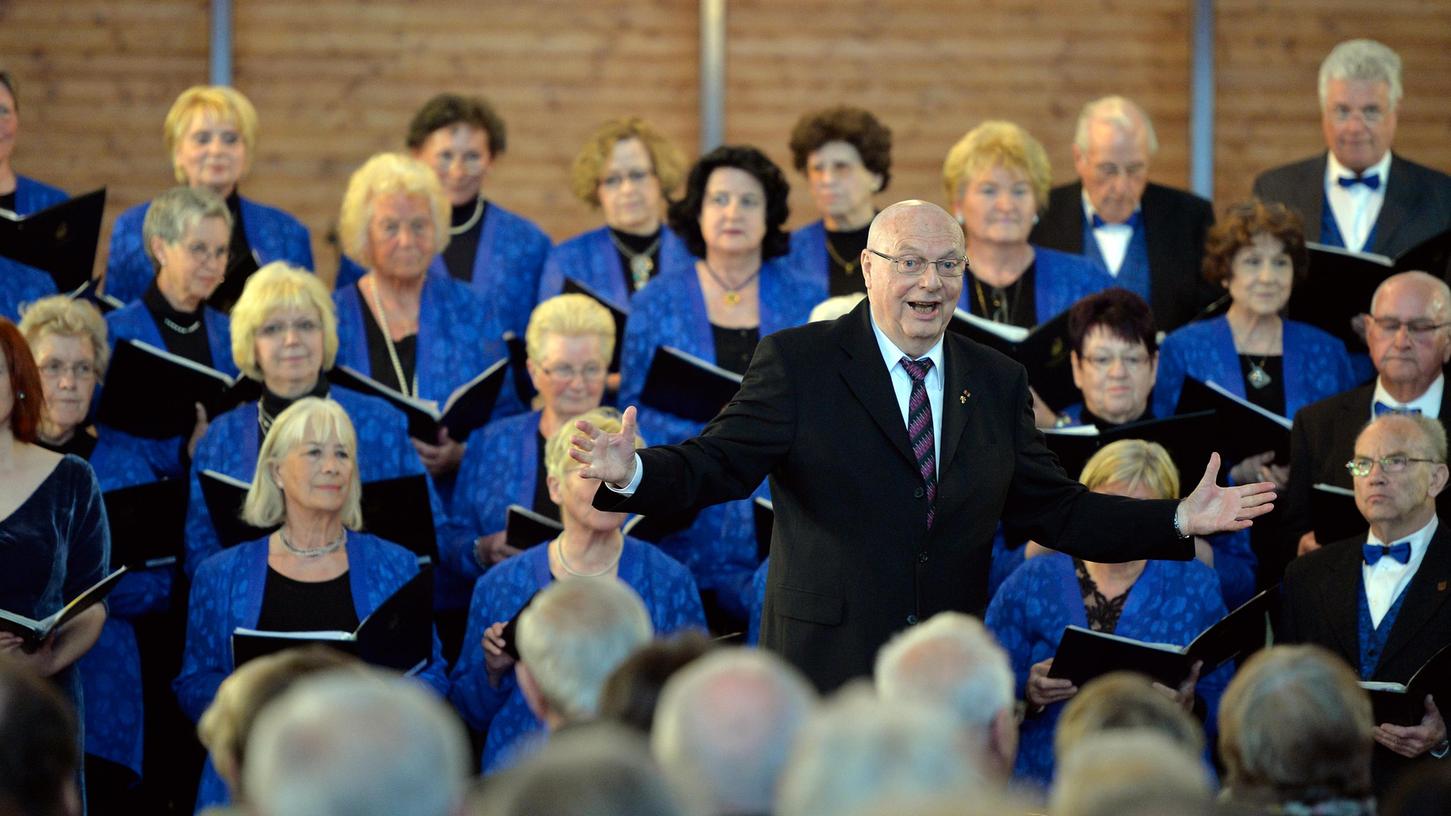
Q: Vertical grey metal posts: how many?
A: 3